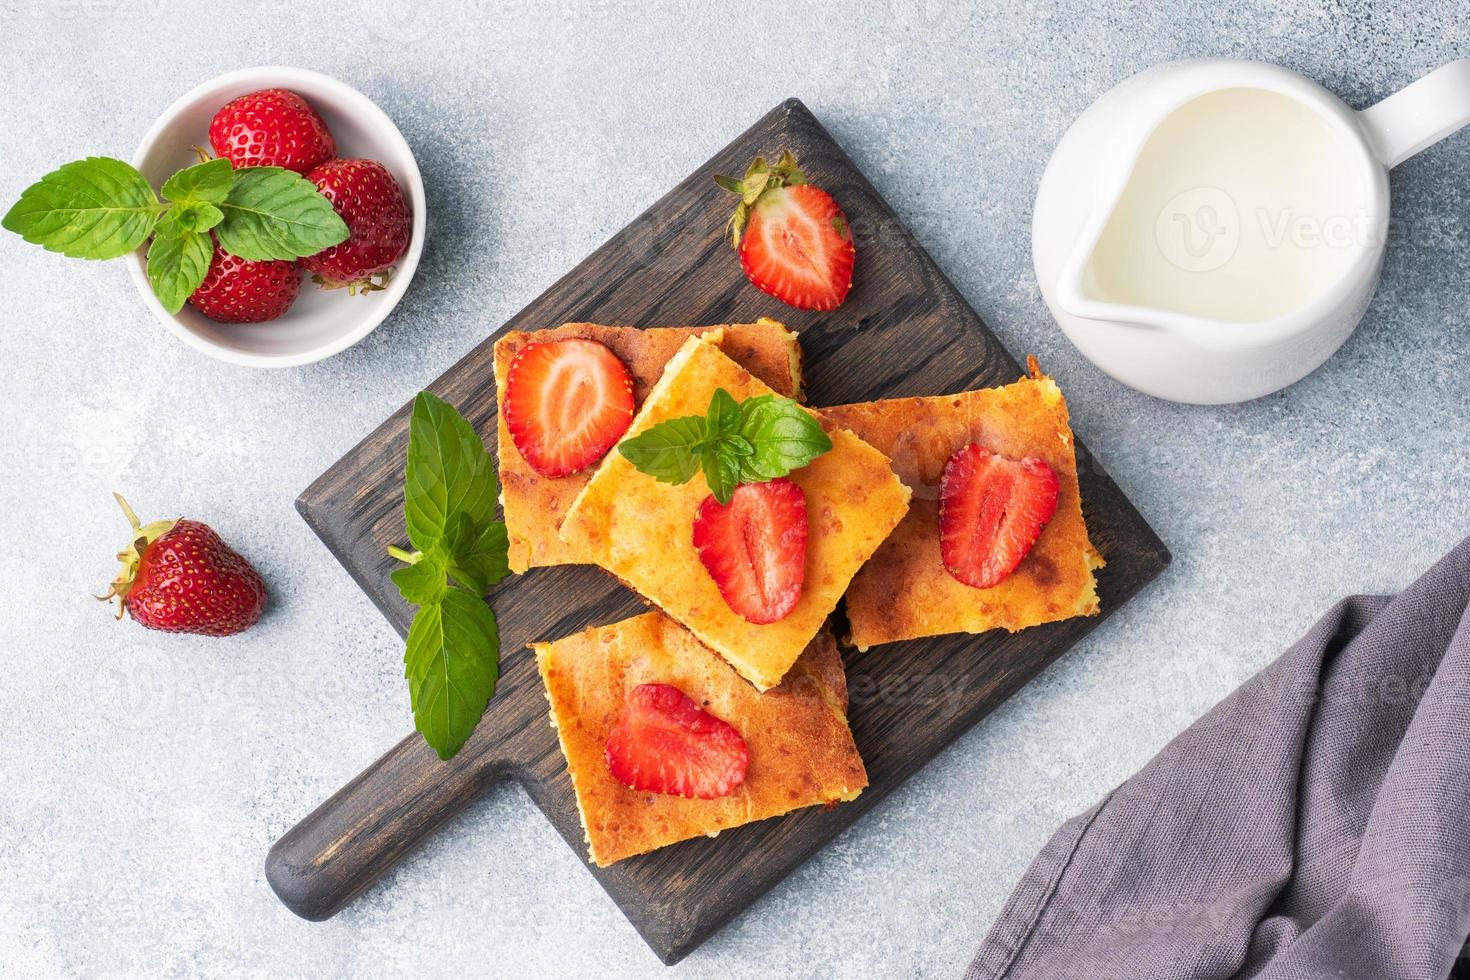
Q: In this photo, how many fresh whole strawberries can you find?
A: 4